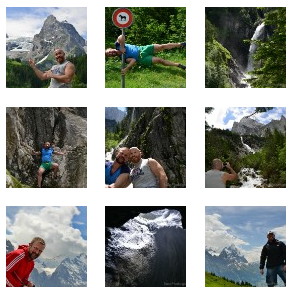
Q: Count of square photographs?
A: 9